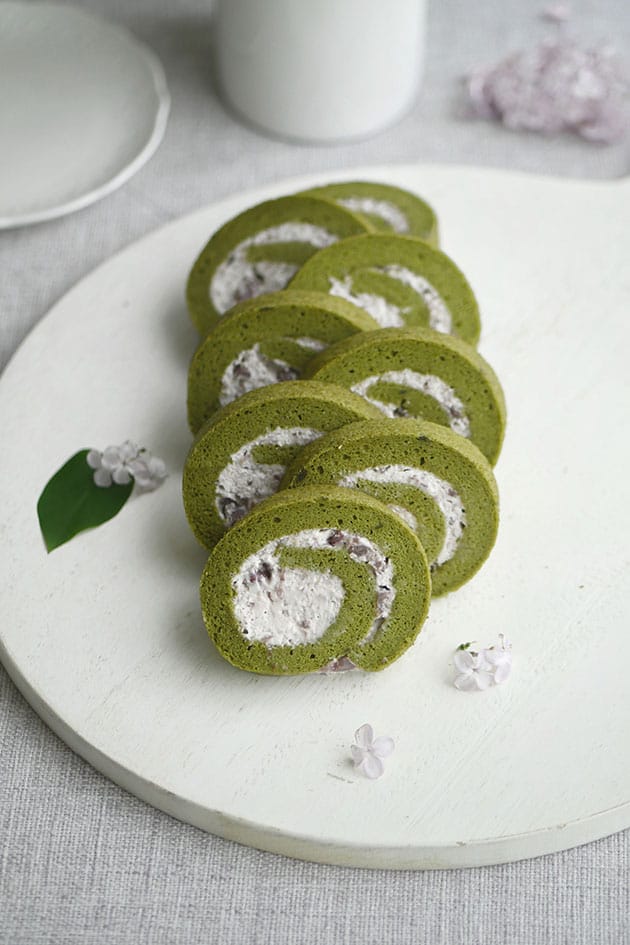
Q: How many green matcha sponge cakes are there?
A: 8